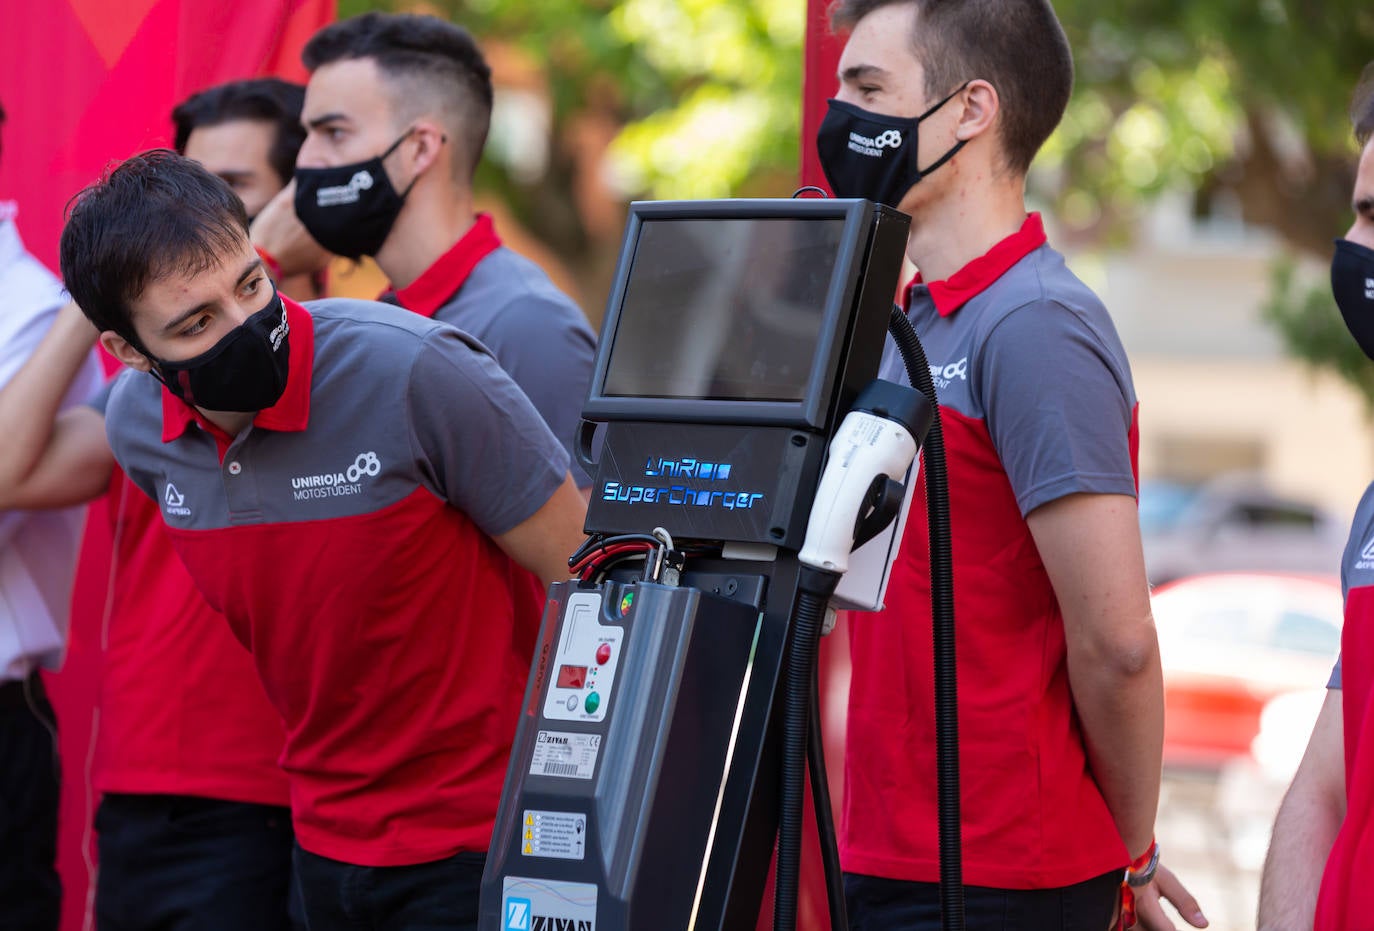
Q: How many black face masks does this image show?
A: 4